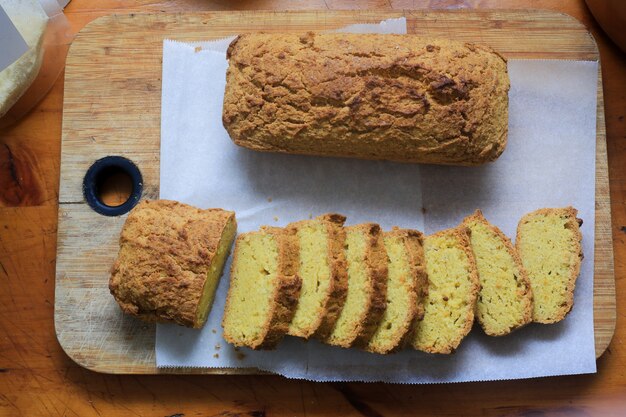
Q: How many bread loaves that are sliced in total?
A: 1